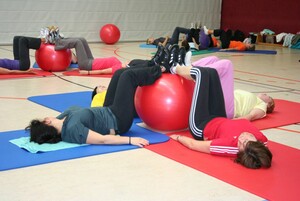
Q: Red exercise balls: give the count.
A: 3